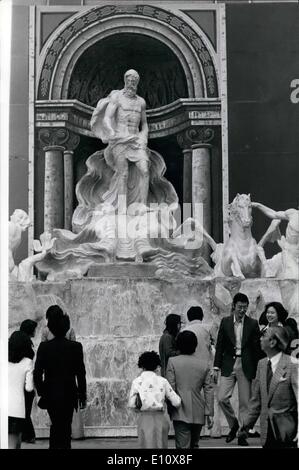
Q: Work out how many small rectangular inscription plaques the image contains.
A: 2